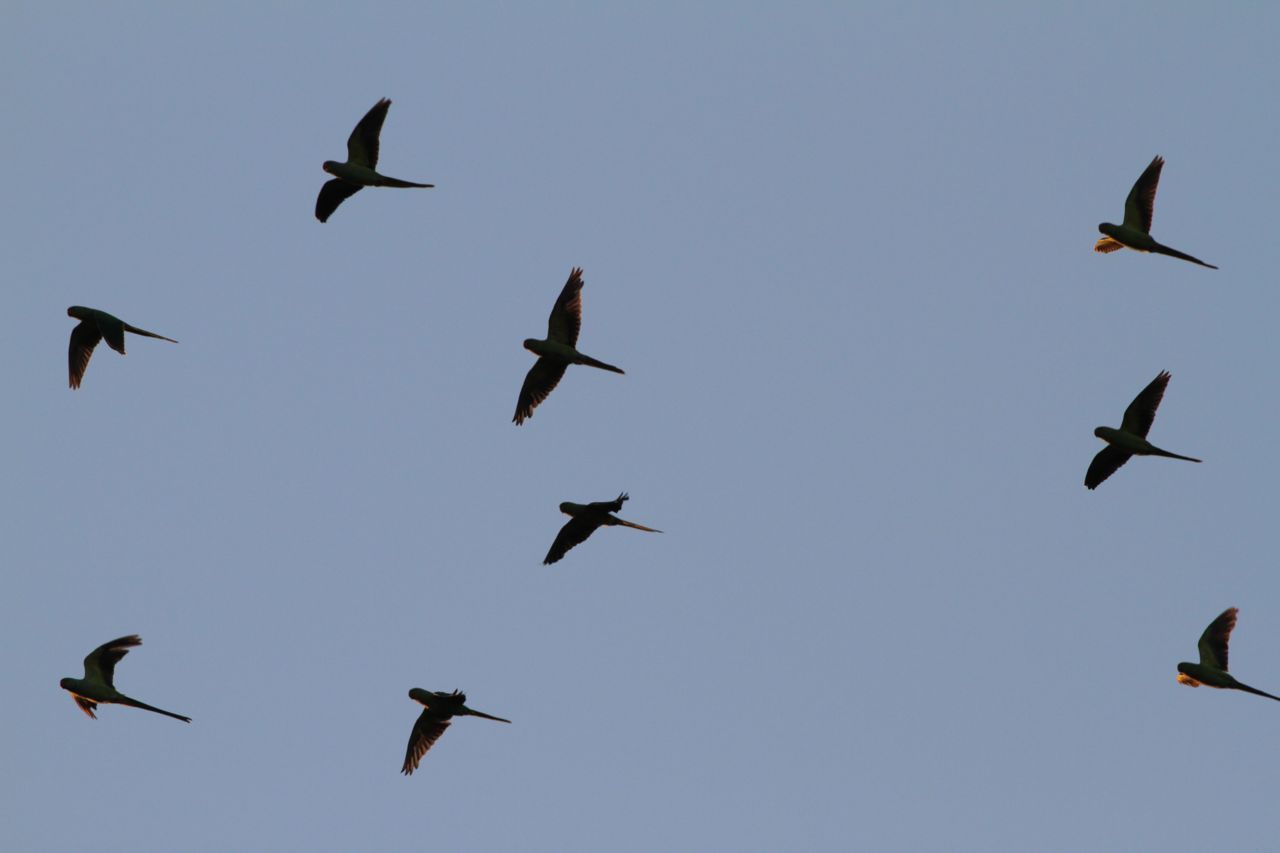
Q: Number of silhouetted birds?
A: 9